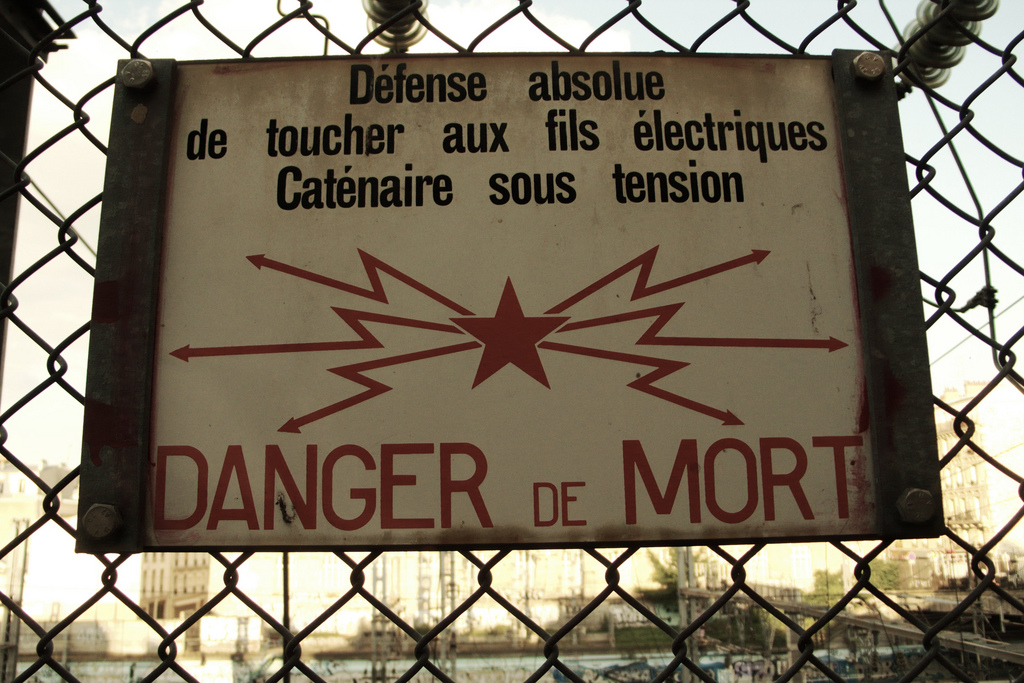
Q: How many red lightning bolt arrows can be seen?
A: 6